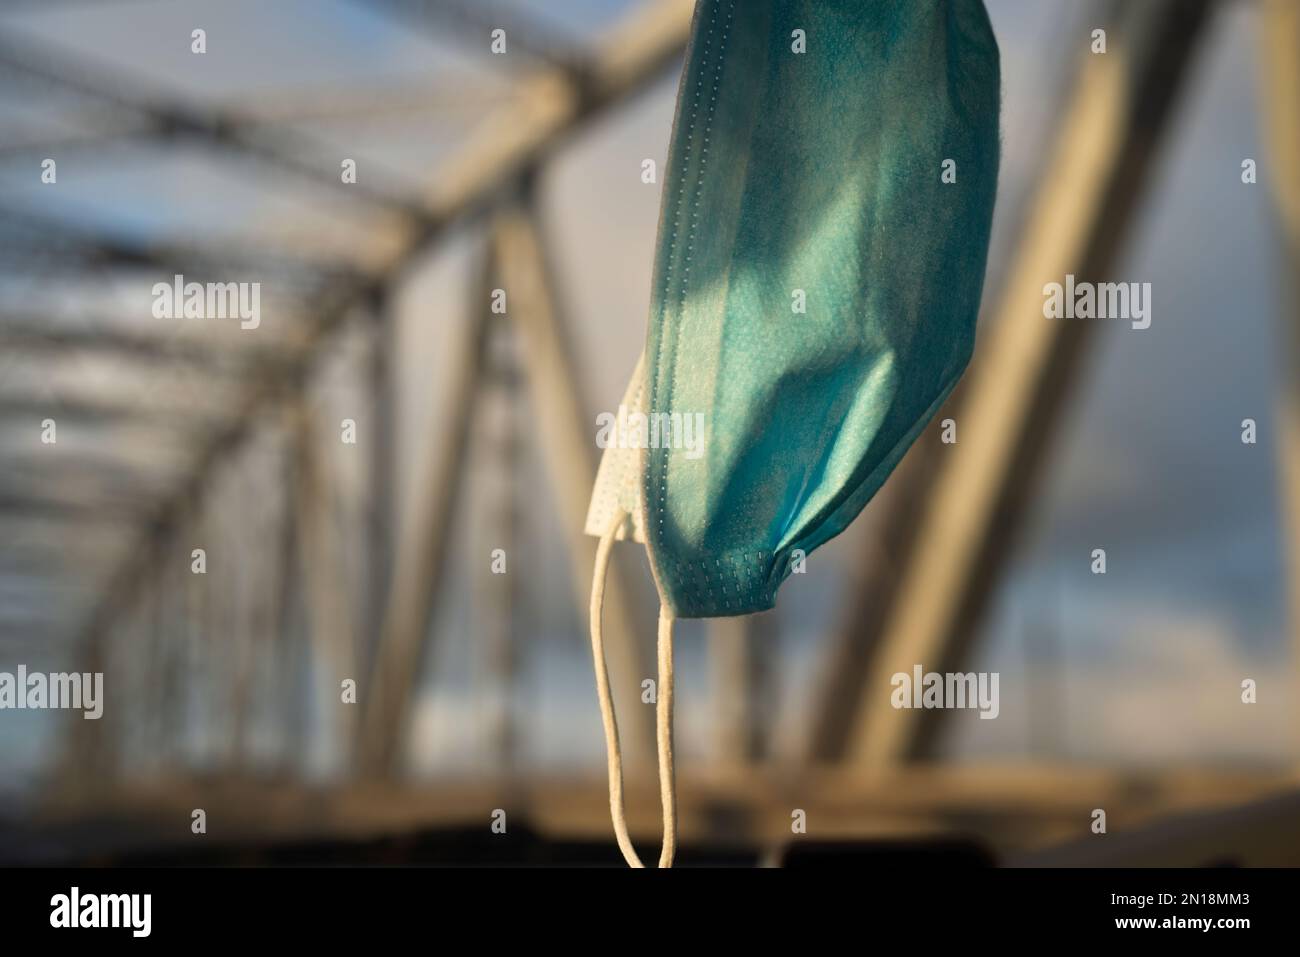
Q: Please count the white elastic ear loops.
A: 1